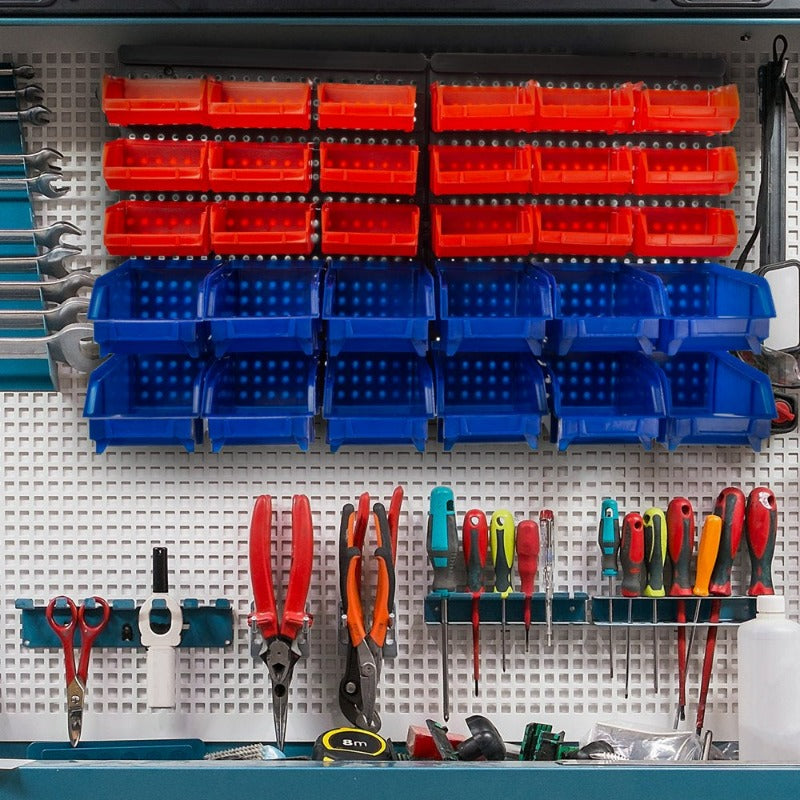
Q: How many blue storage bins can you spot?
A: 12